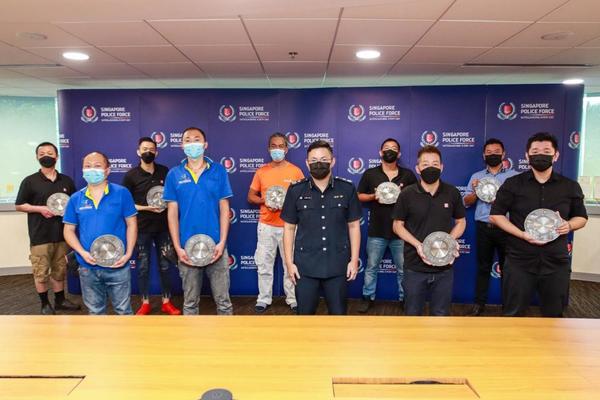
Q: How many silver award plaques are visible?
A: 9